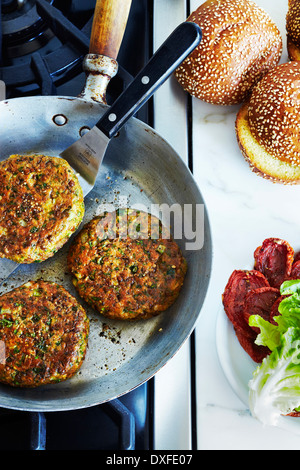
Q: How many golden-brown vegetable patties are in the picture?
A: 3